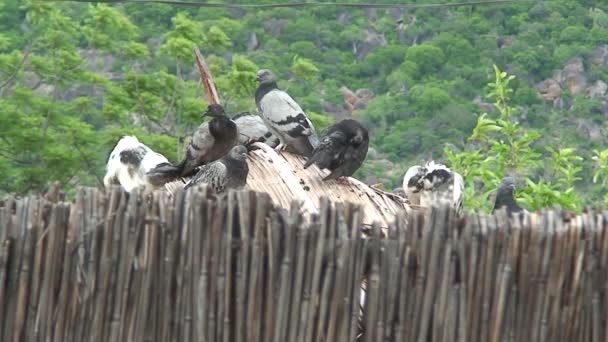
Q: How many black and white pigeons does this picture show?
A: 2